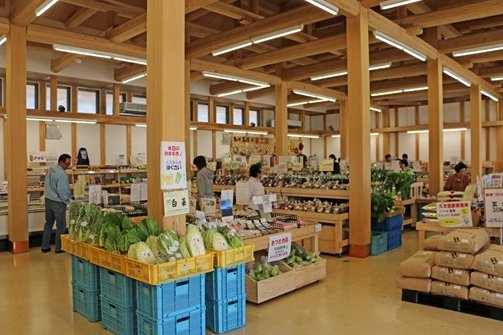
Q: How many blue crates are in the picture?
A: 12